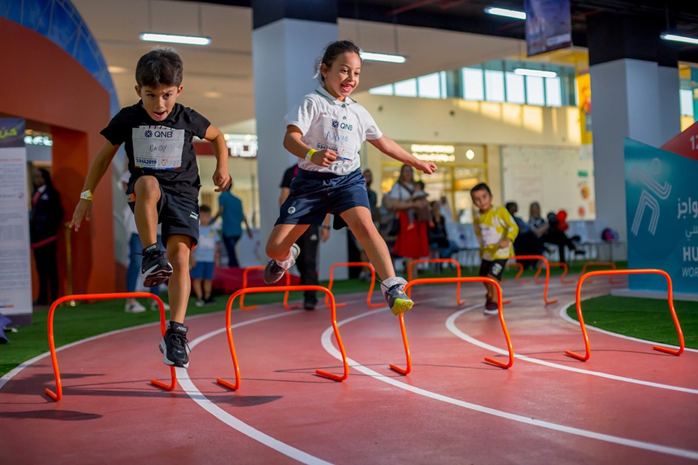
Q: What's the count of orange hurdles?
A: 11